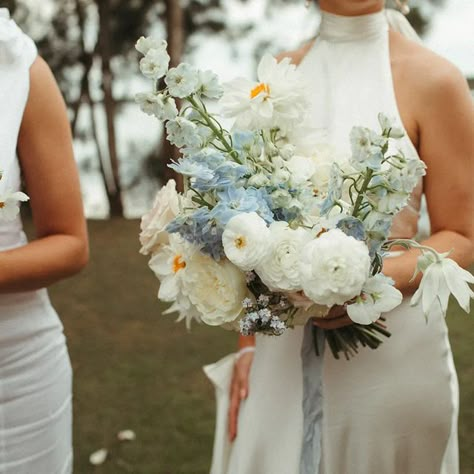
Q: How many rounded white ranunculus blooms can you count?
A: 3